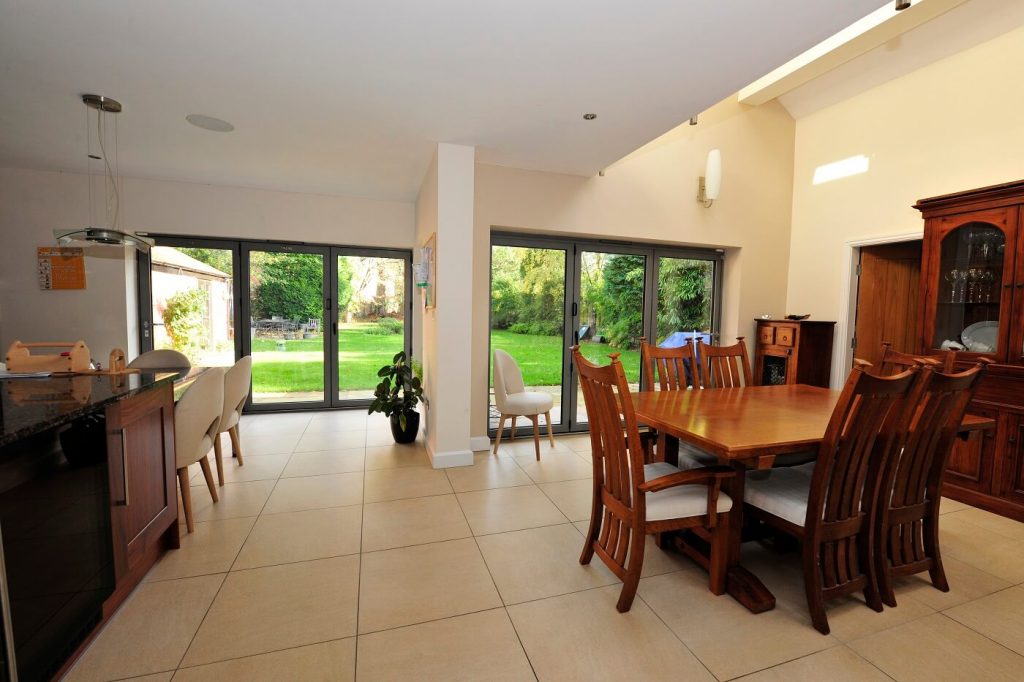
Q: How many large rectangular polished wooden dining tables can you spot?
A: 1